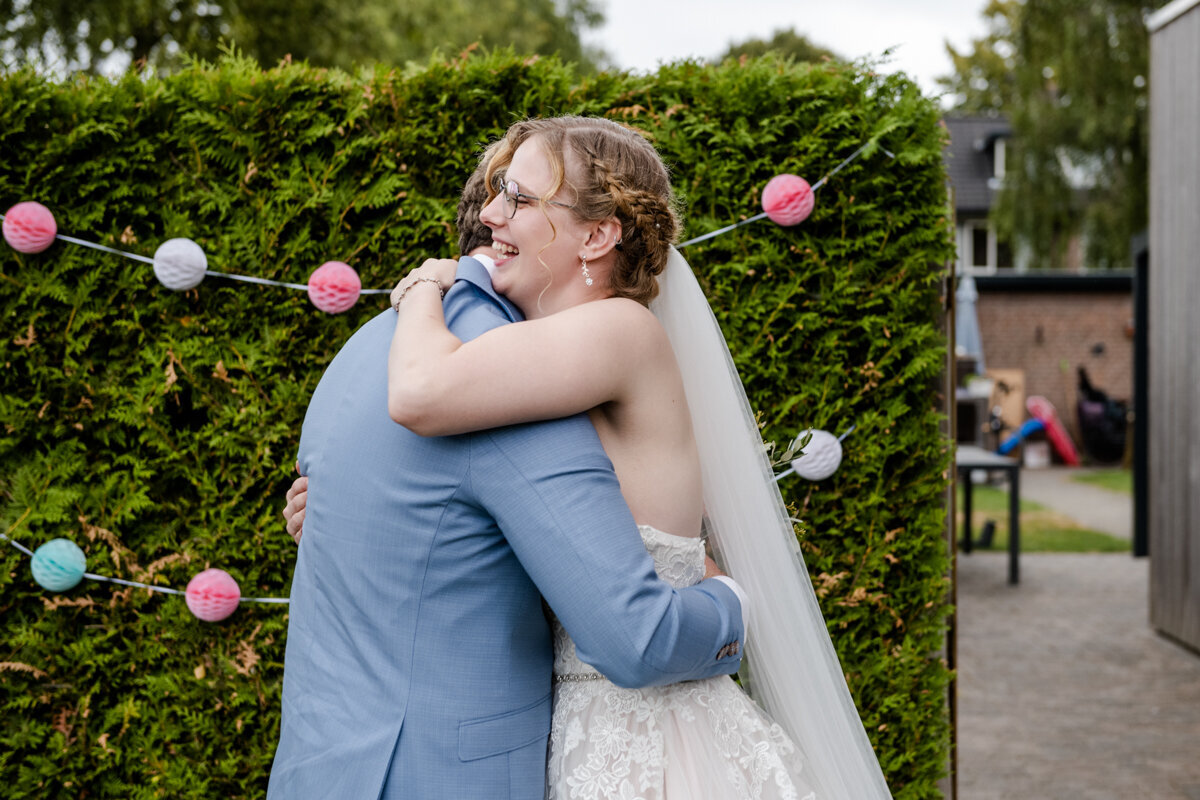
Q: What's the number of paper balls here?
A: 7